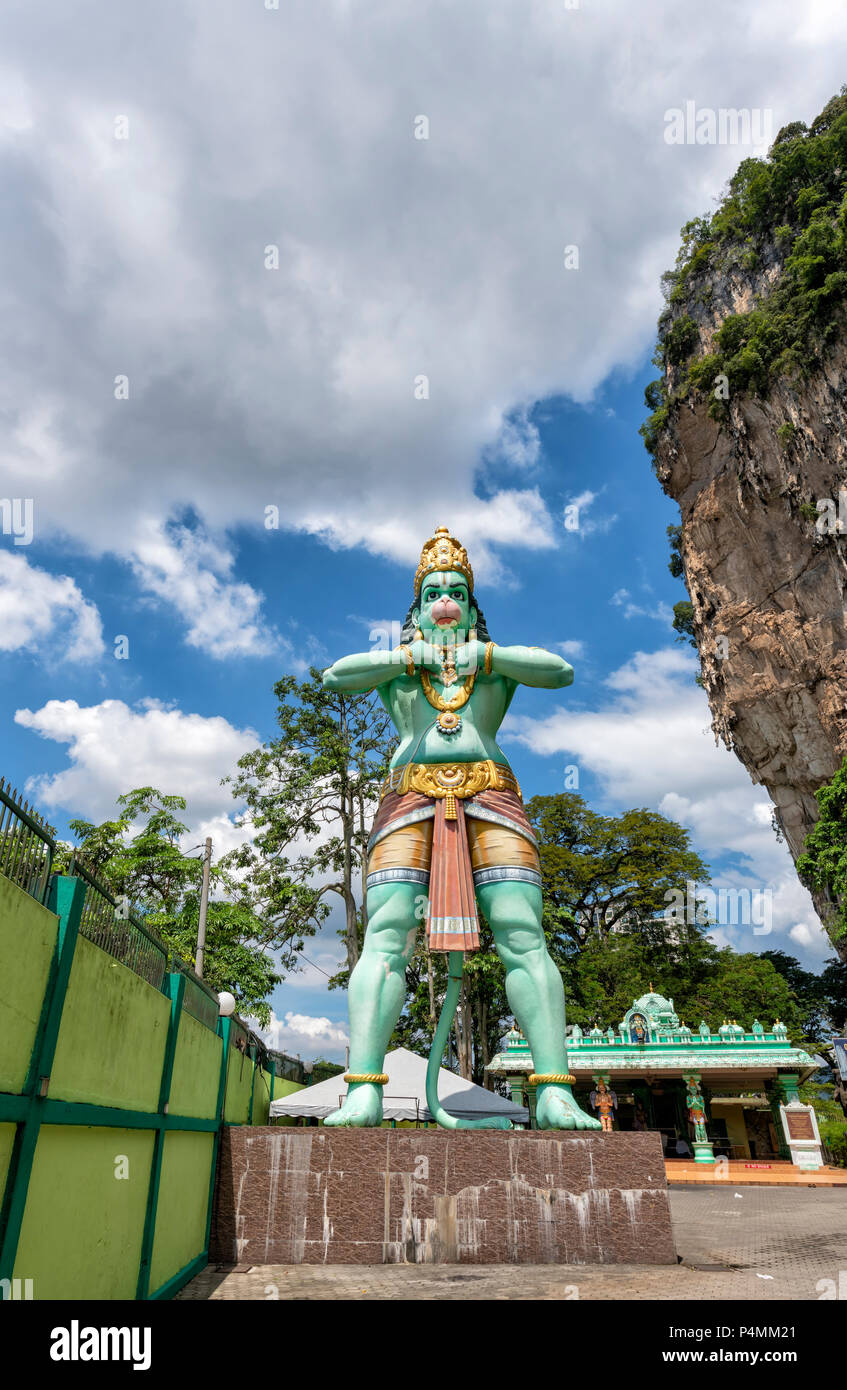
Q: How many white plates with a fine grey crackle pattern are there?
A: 0